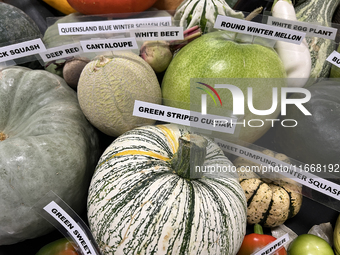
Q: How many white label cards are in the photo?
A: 12